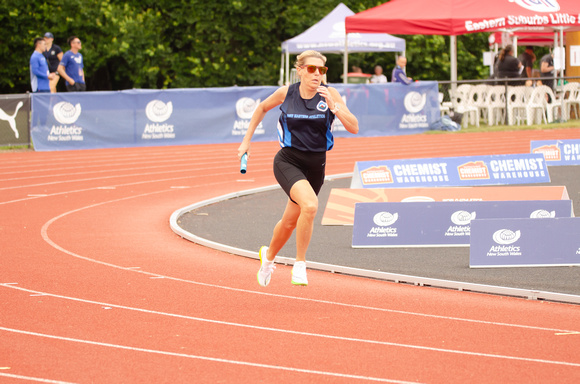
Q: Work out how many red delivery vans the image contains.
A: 0